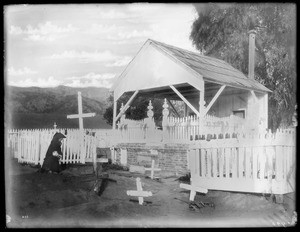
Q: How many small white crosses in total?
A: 3